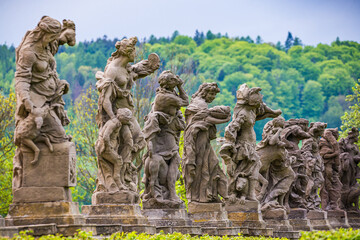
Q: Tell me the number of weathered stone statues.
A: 10